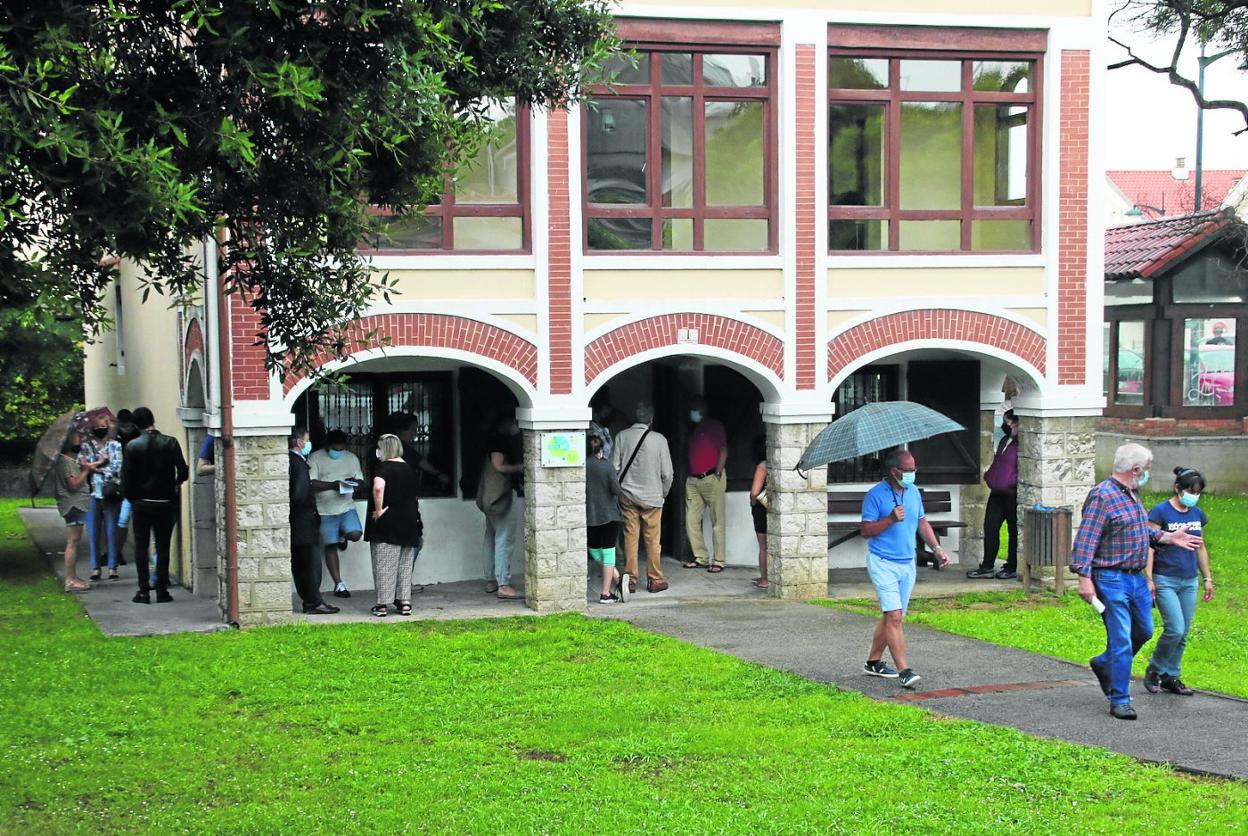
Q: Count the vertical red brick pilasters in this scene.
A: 4